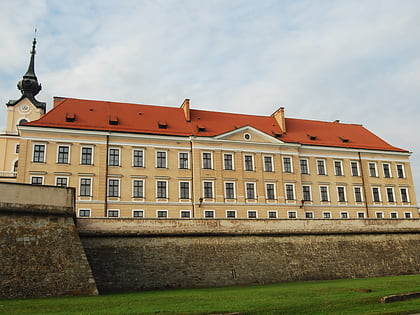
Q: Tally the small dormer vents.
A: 7